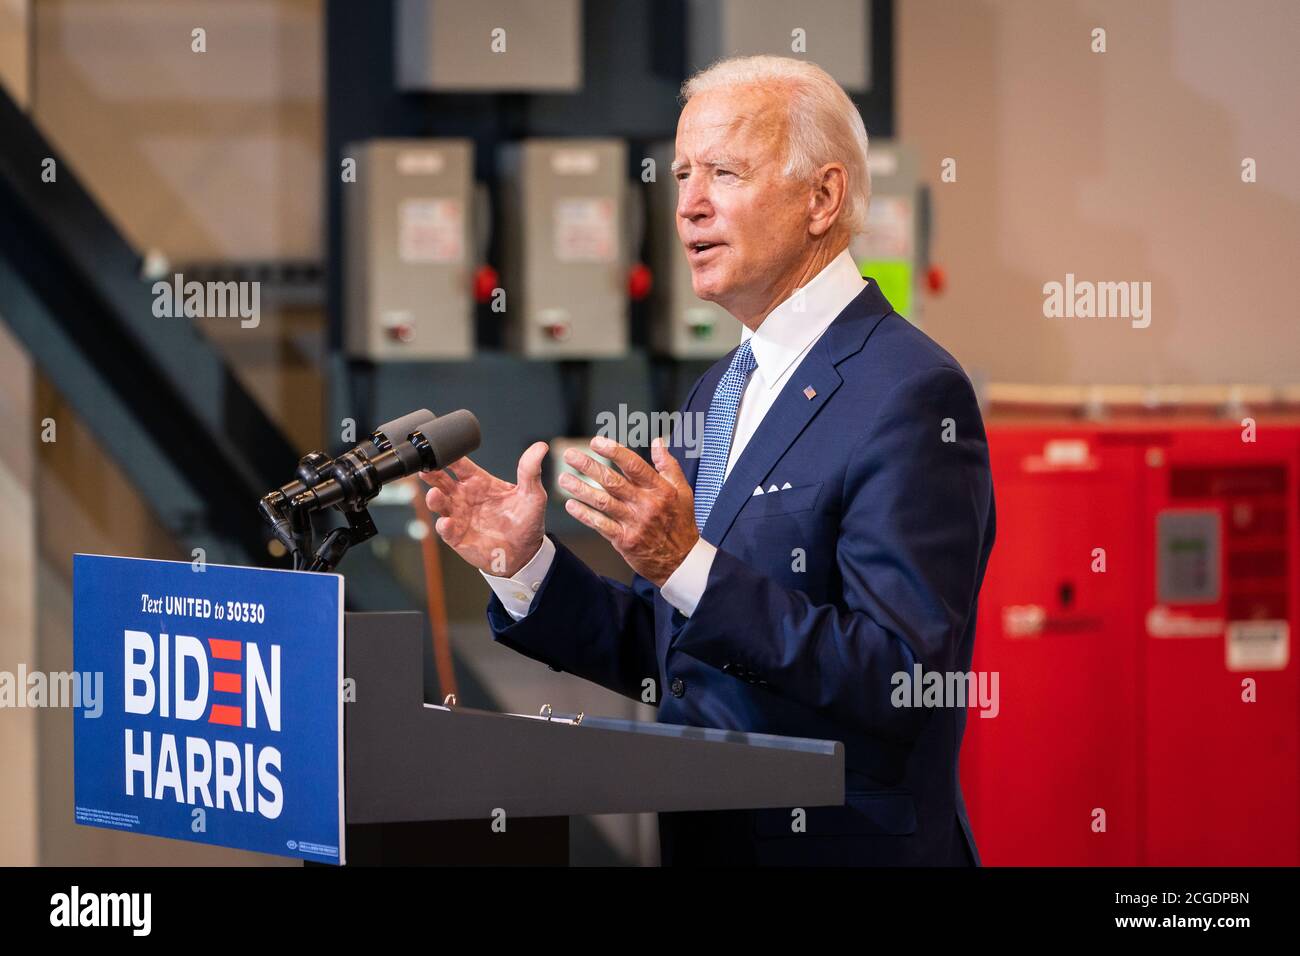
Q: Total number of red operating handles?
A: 3